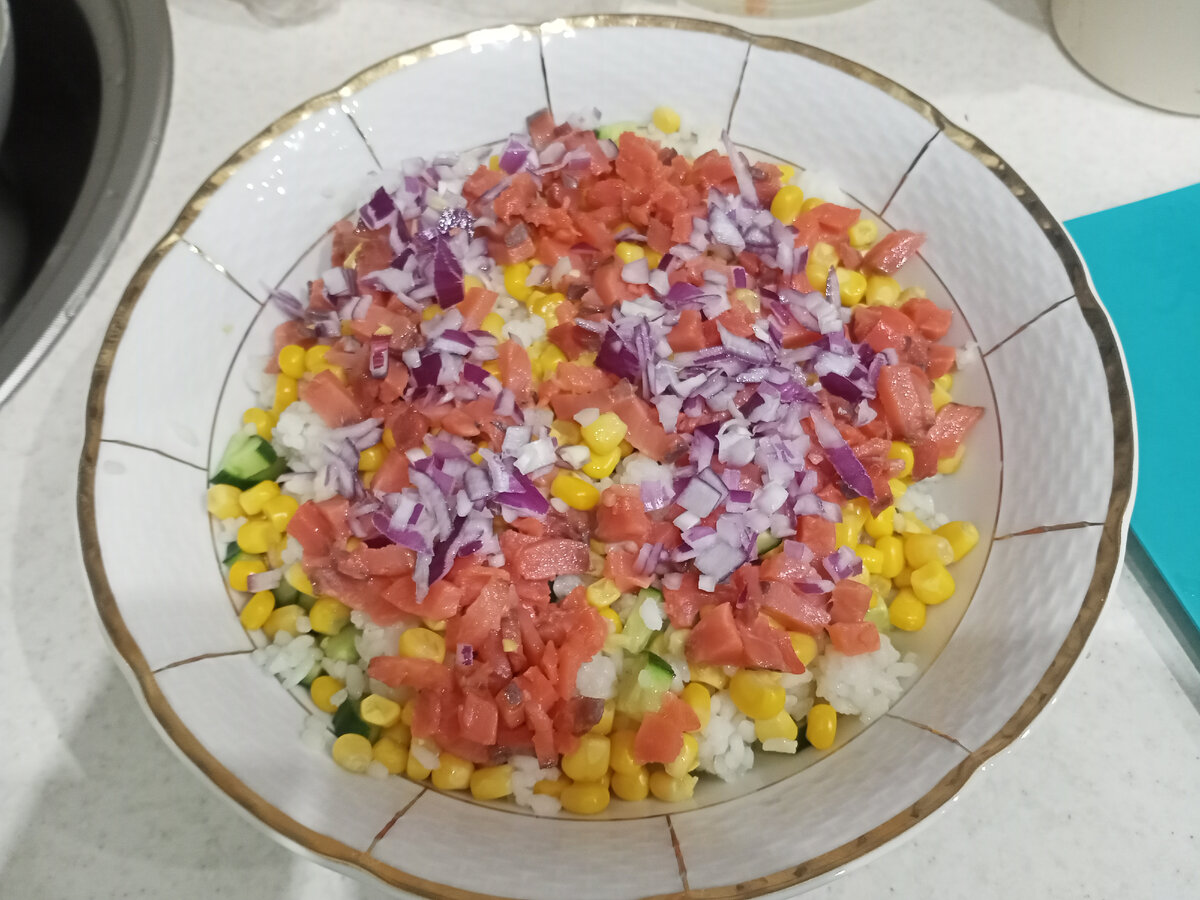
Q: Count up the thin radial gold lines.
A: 12